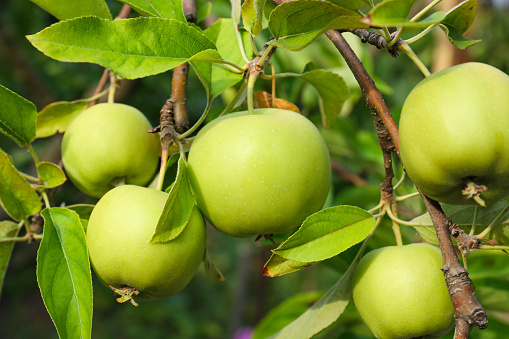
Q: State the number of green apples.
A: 5